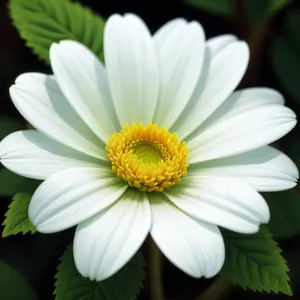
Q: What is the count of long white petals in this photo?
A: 13